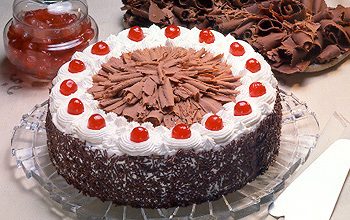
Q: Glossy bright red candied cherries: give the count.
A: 15